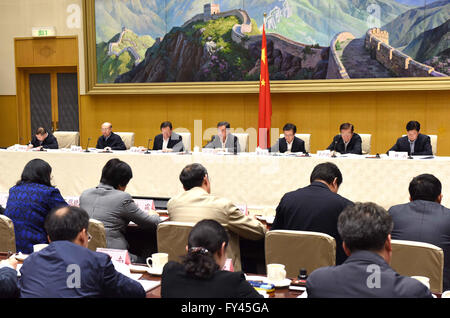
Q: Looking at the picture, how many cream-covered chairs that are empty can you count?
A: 0